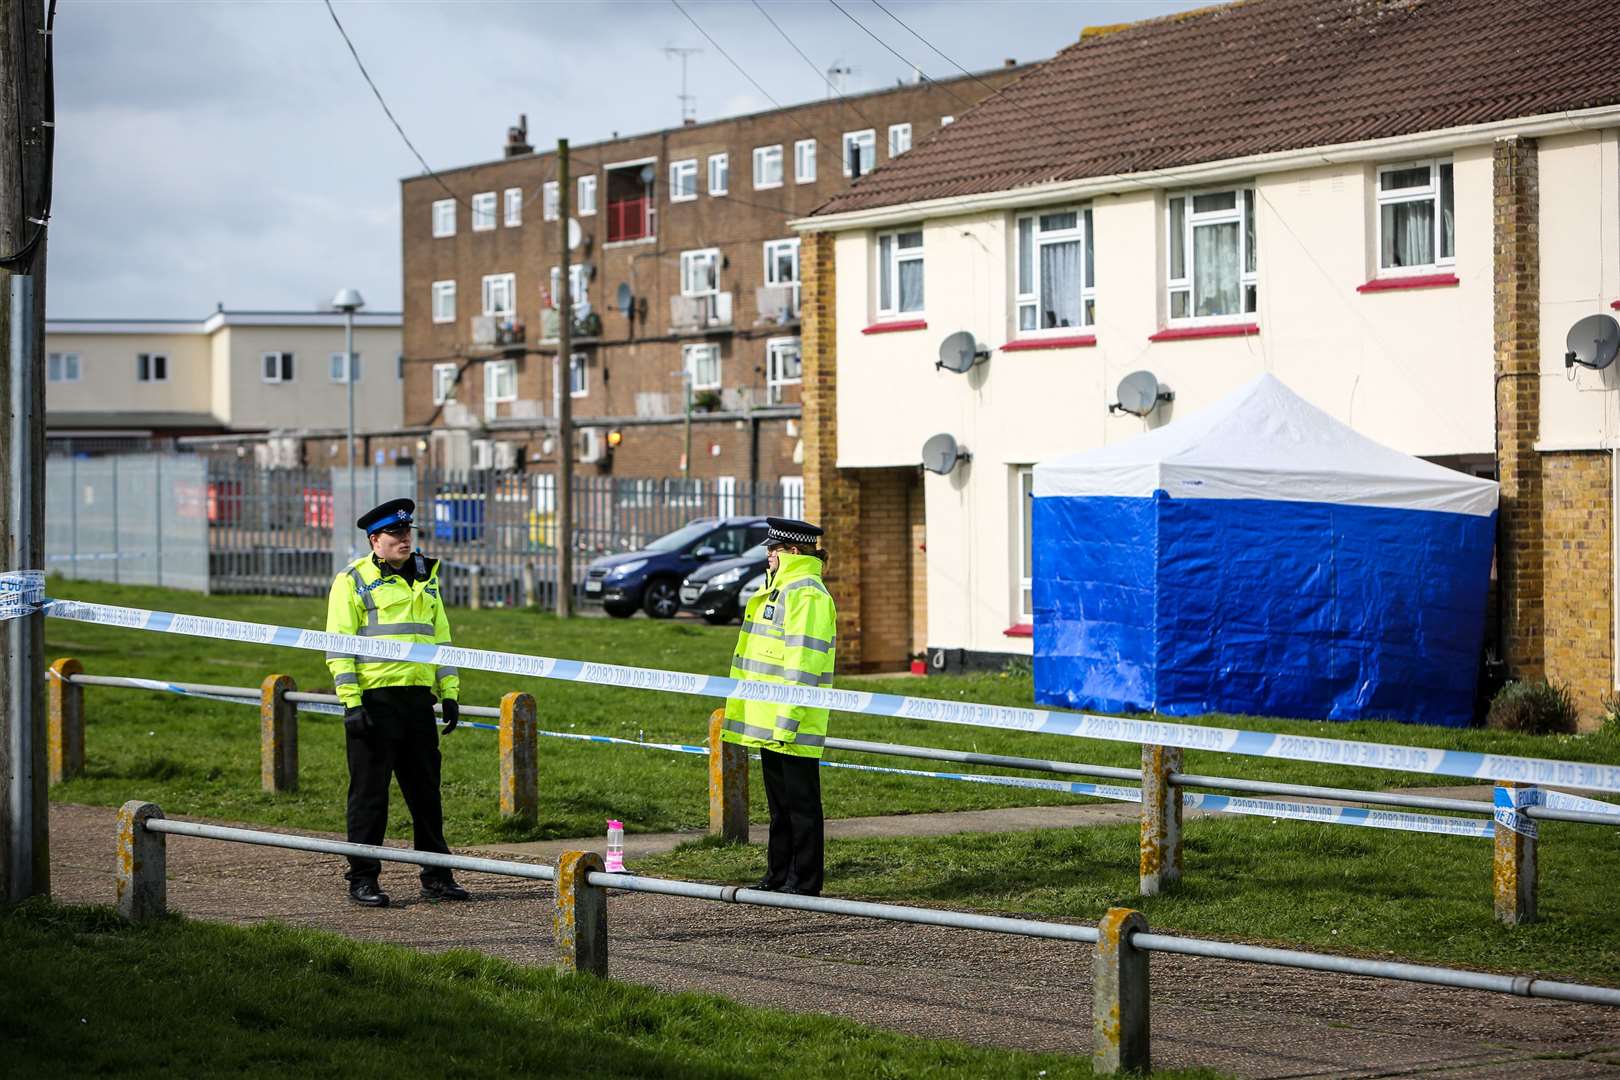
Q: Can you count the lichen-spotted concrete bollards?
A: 9